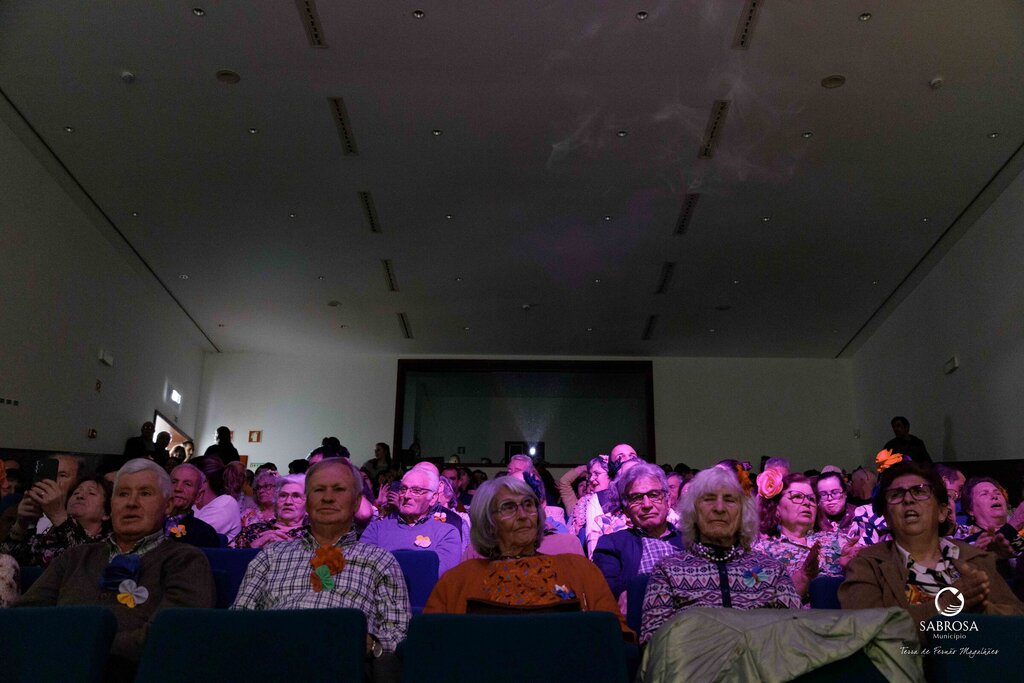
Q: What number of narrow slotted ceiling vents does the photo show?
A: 10